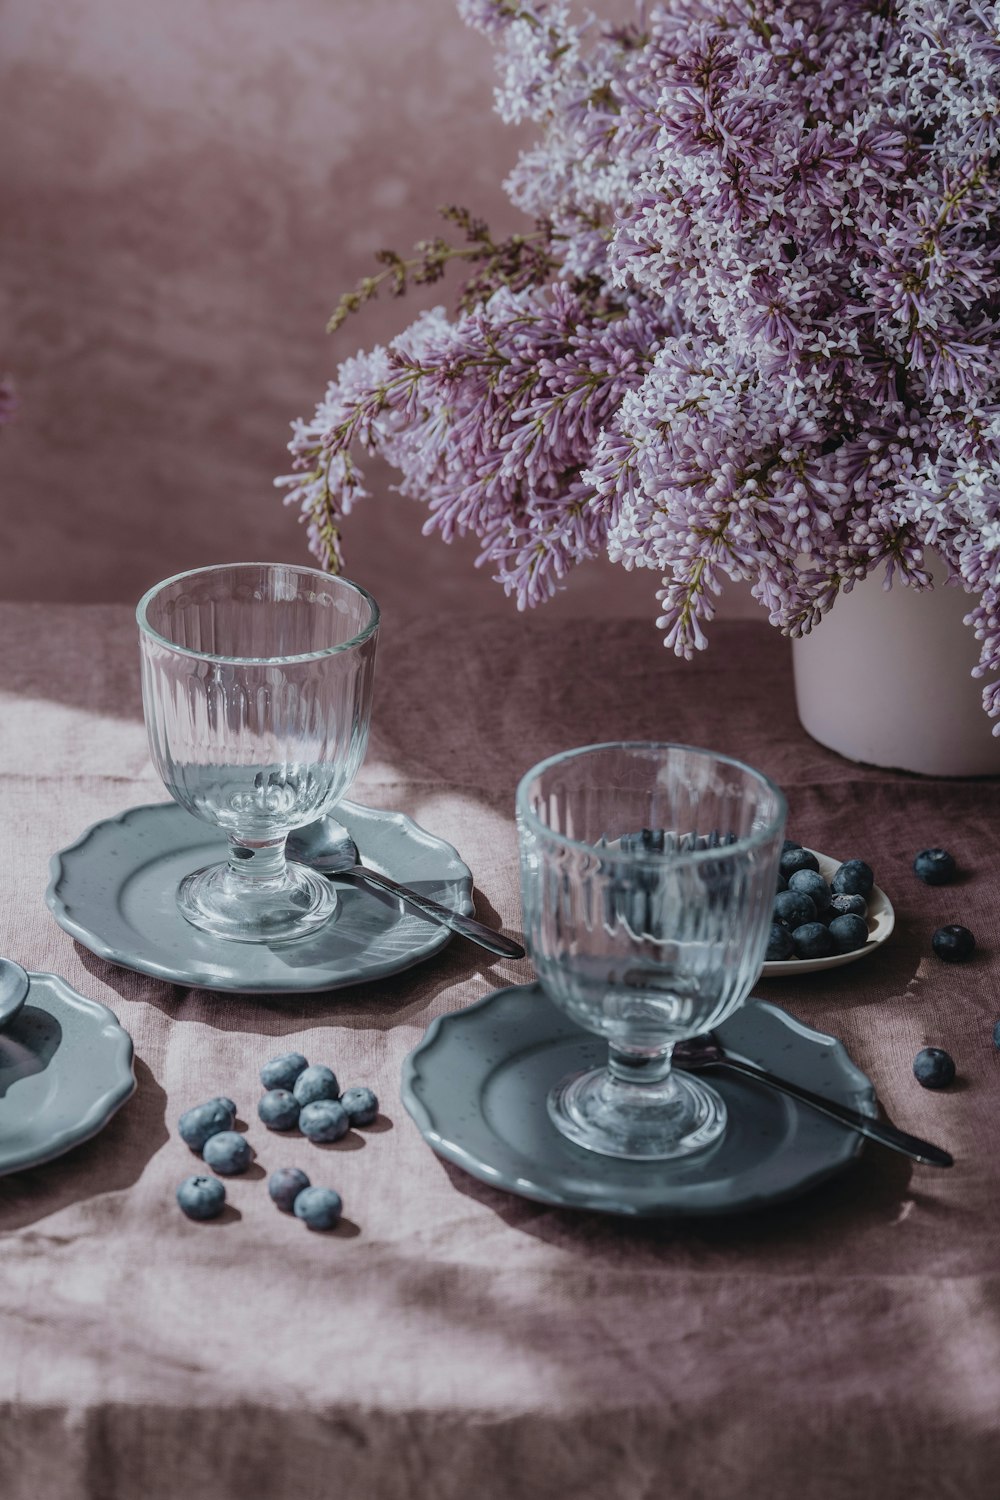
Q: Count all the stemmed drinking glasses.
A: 2